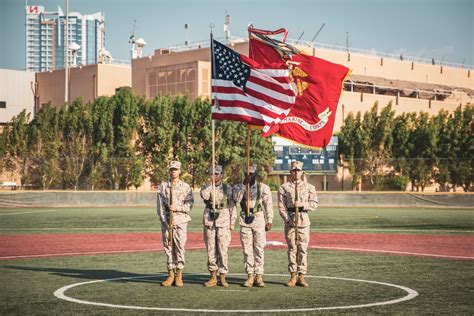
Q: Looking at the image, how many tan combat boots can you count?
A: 8